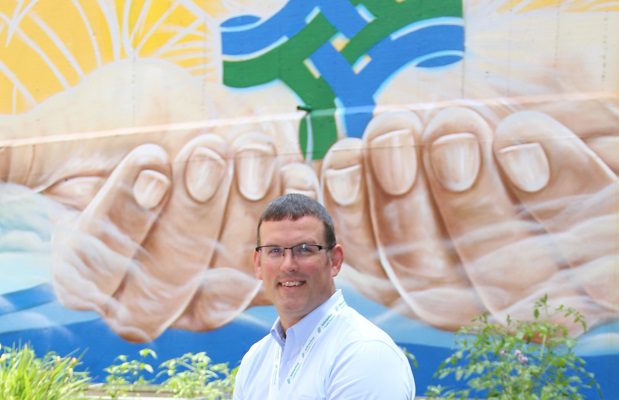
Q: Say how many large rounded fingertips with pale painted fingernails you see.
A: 8